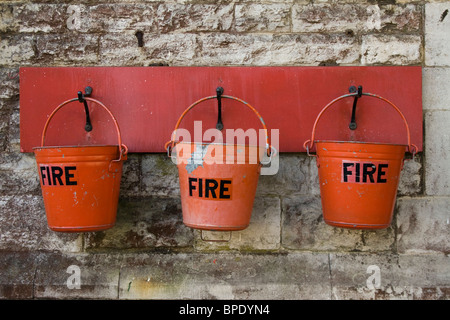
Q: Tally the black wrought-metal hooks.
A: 3